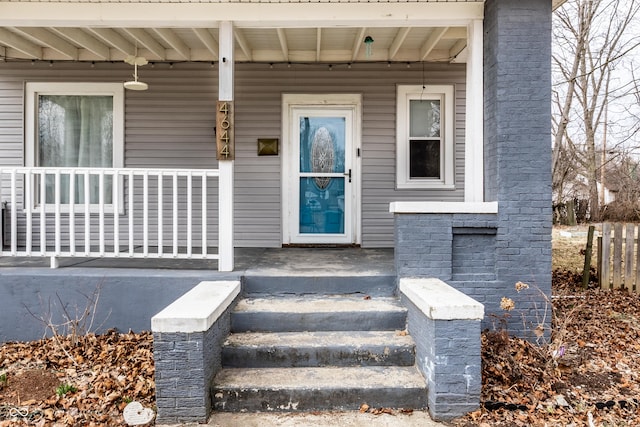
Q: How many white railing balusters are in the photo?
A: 14